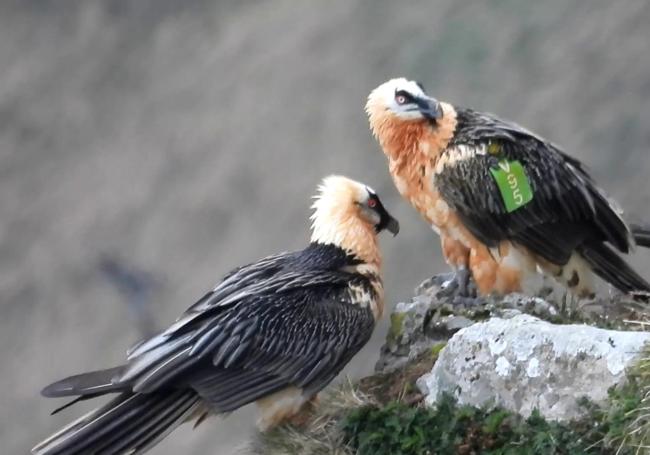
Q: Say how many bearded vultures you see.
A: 2